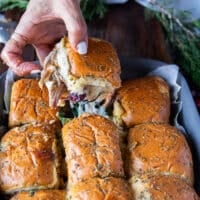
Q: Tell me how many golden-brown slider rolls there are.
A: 9